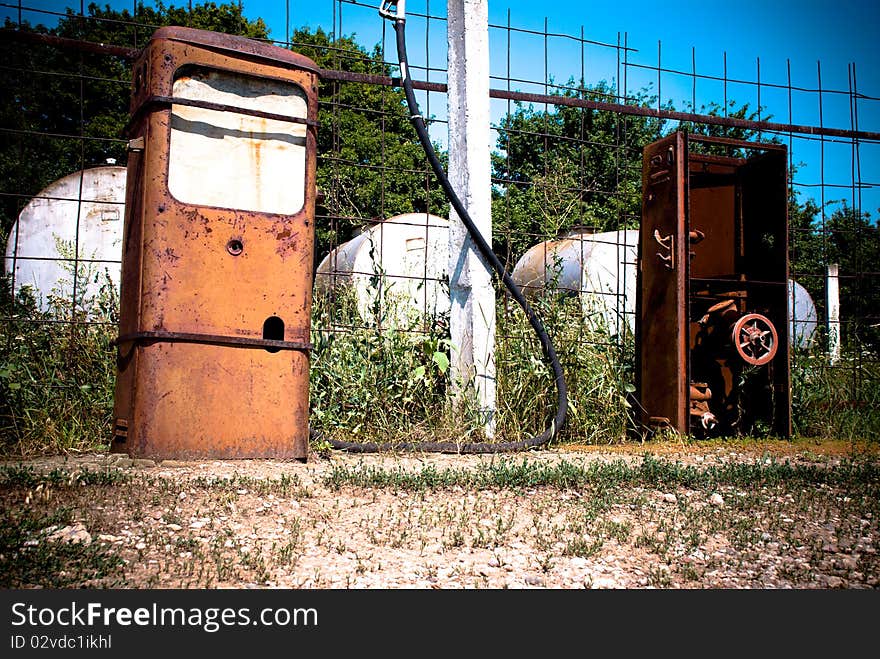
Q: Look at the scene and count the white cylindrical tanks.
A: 4